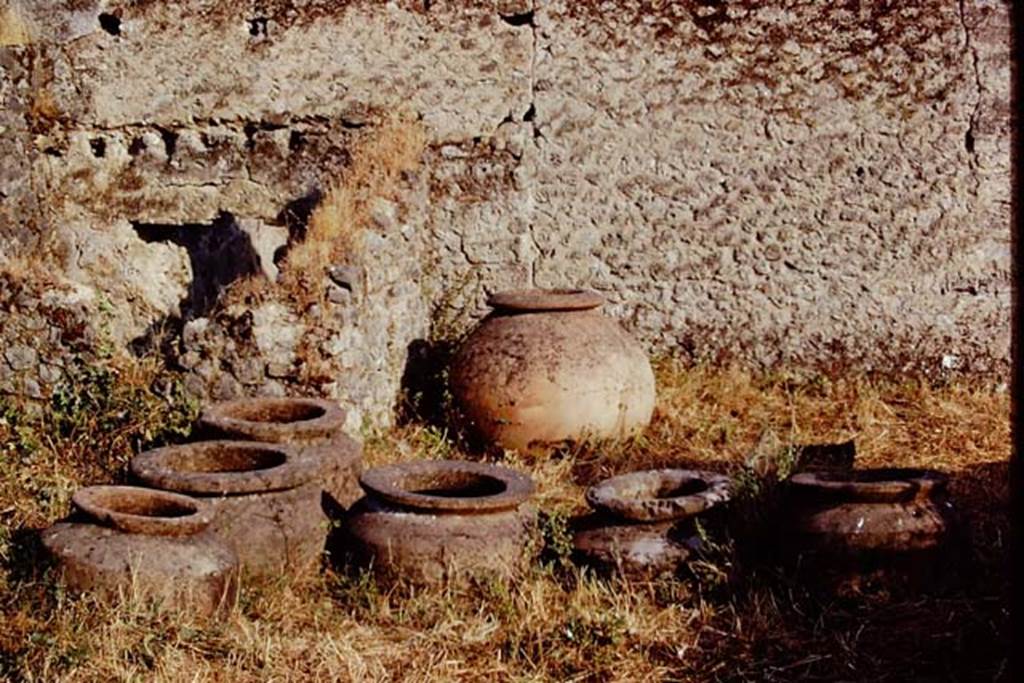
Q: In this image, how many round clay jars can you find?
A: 7